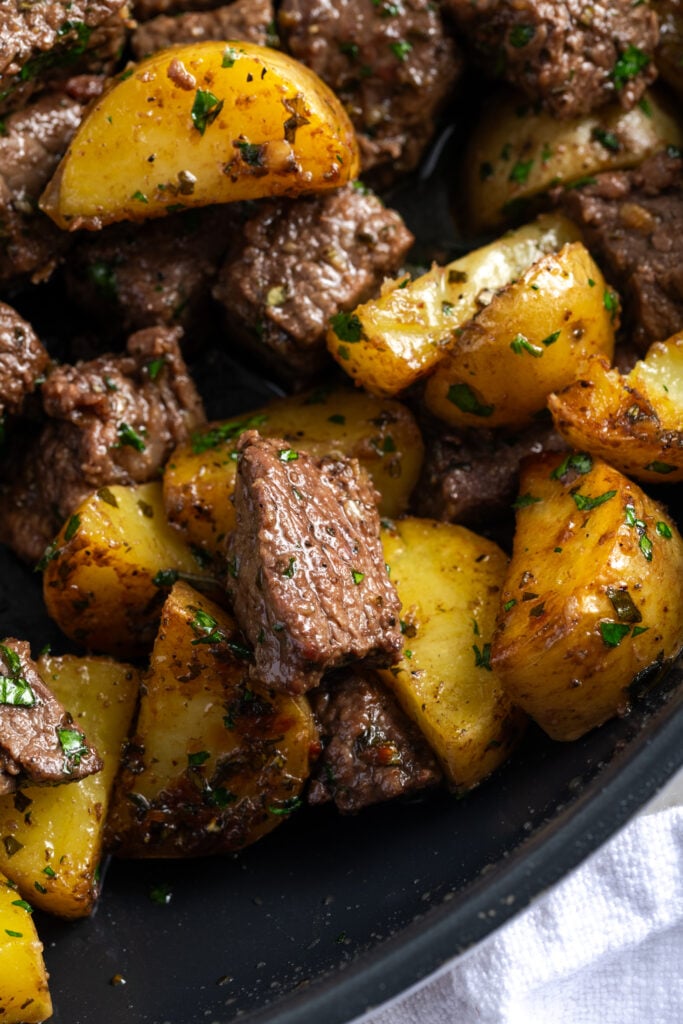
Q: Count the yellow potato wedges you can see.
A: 12